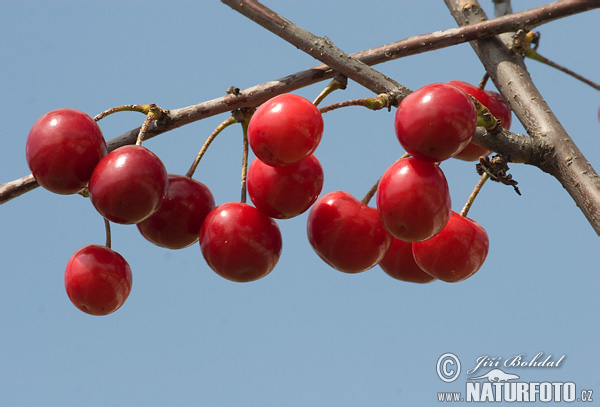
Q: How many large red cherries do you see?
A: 13